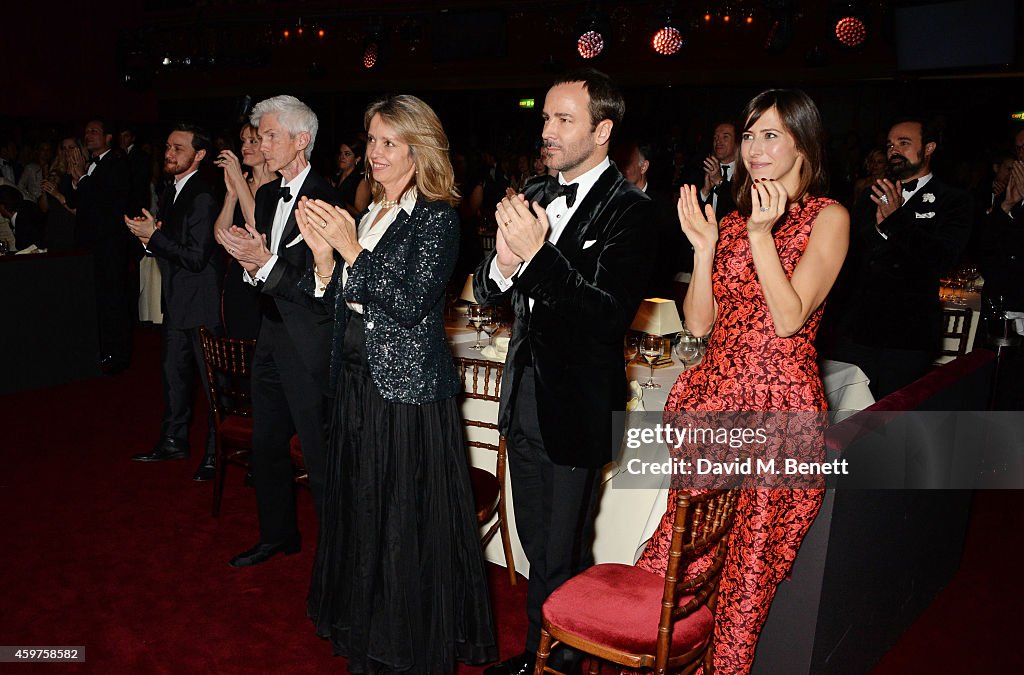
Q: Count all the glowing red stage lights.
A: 4